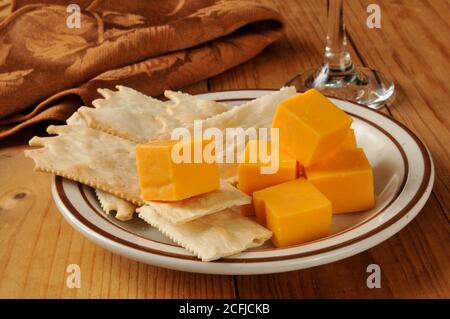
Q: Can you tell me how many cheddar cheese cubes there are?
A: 6